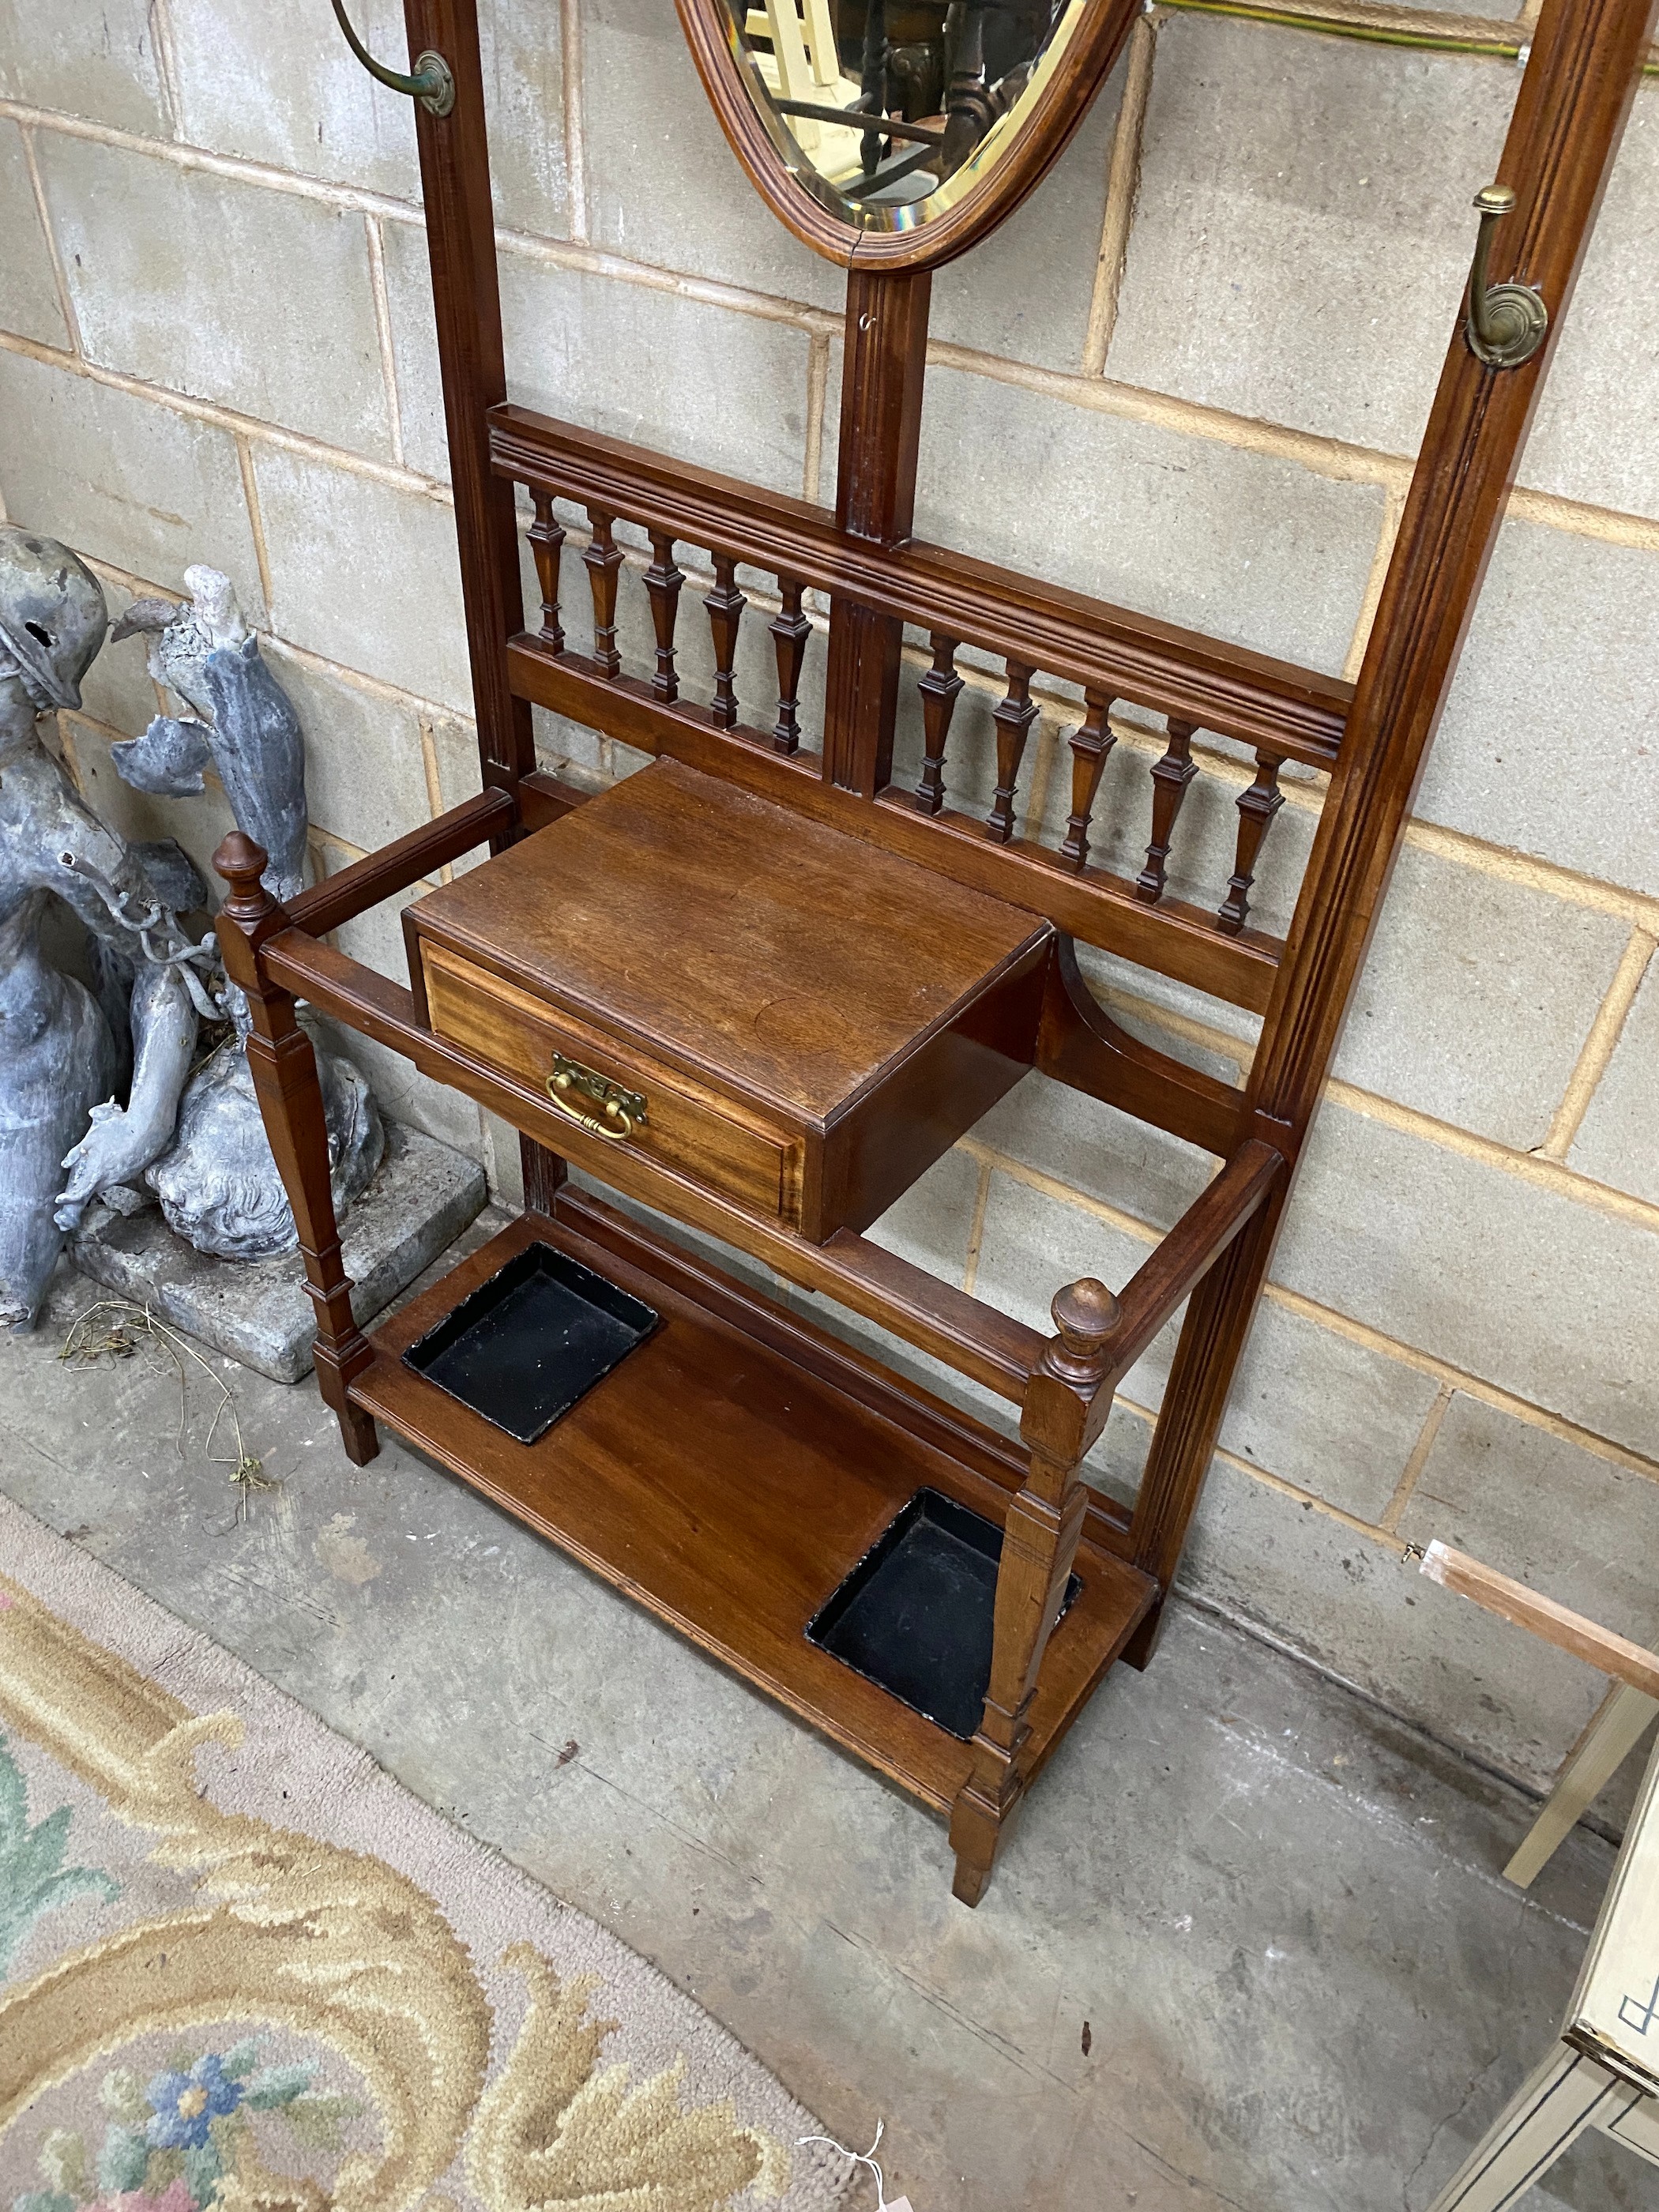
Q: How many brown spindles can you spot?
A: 10